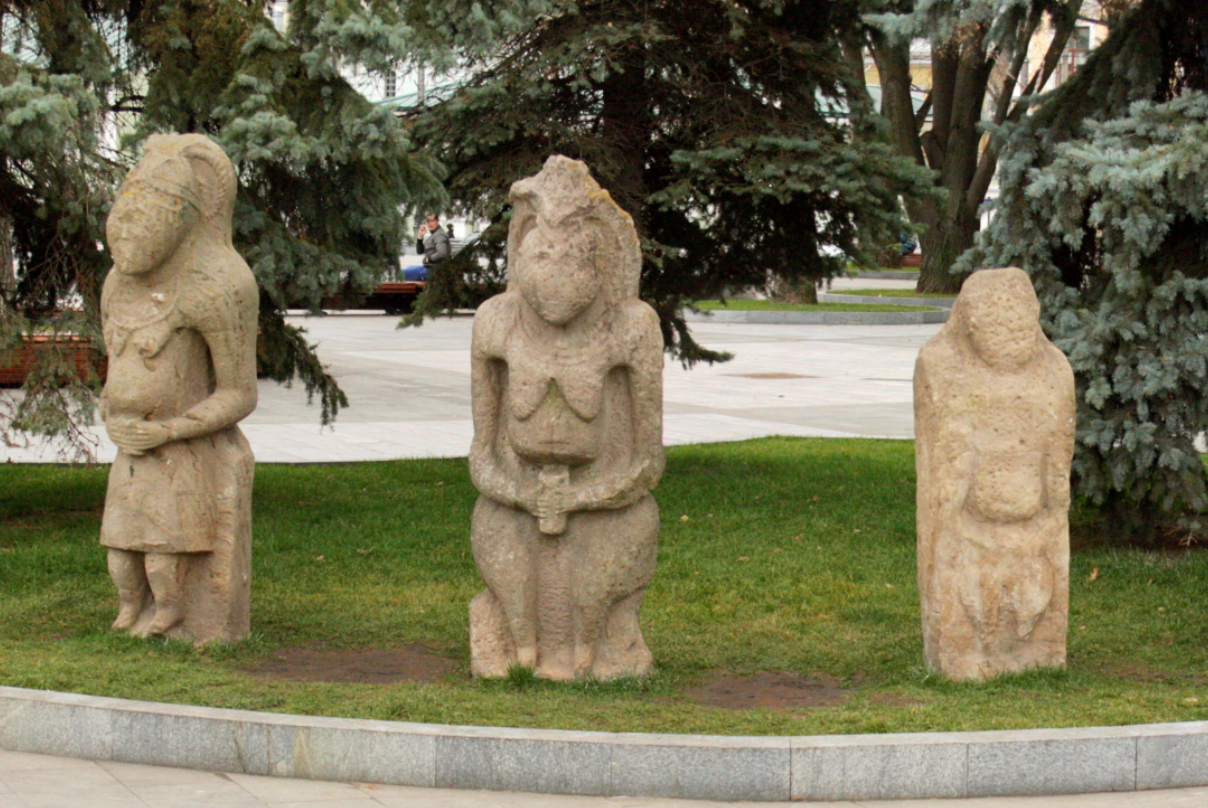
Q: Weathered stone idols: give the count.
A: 3